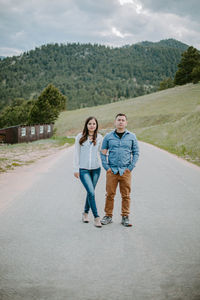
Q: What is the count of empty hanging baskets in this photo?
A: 0